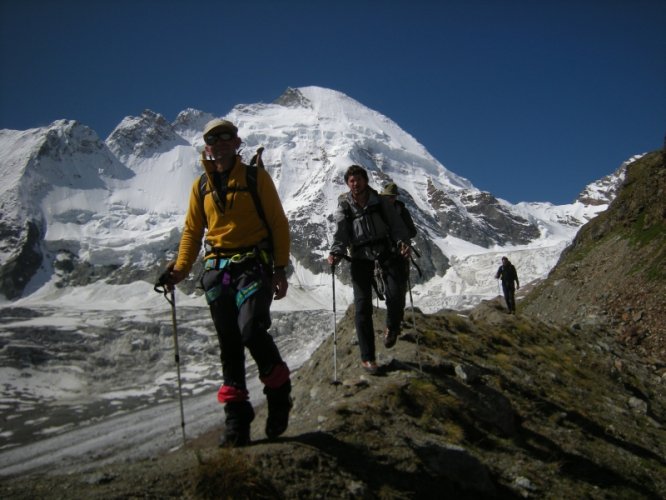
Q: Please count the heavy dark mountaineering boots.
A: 2